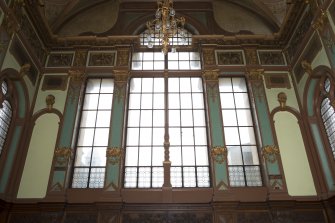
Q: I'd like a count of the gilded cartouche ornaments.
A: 4